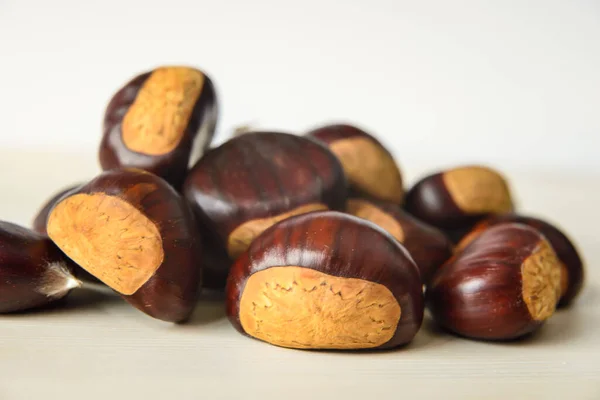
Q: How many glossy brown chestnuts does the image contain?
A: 11